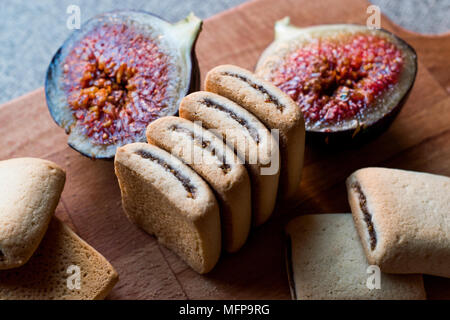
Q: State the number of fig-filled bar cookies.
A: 8